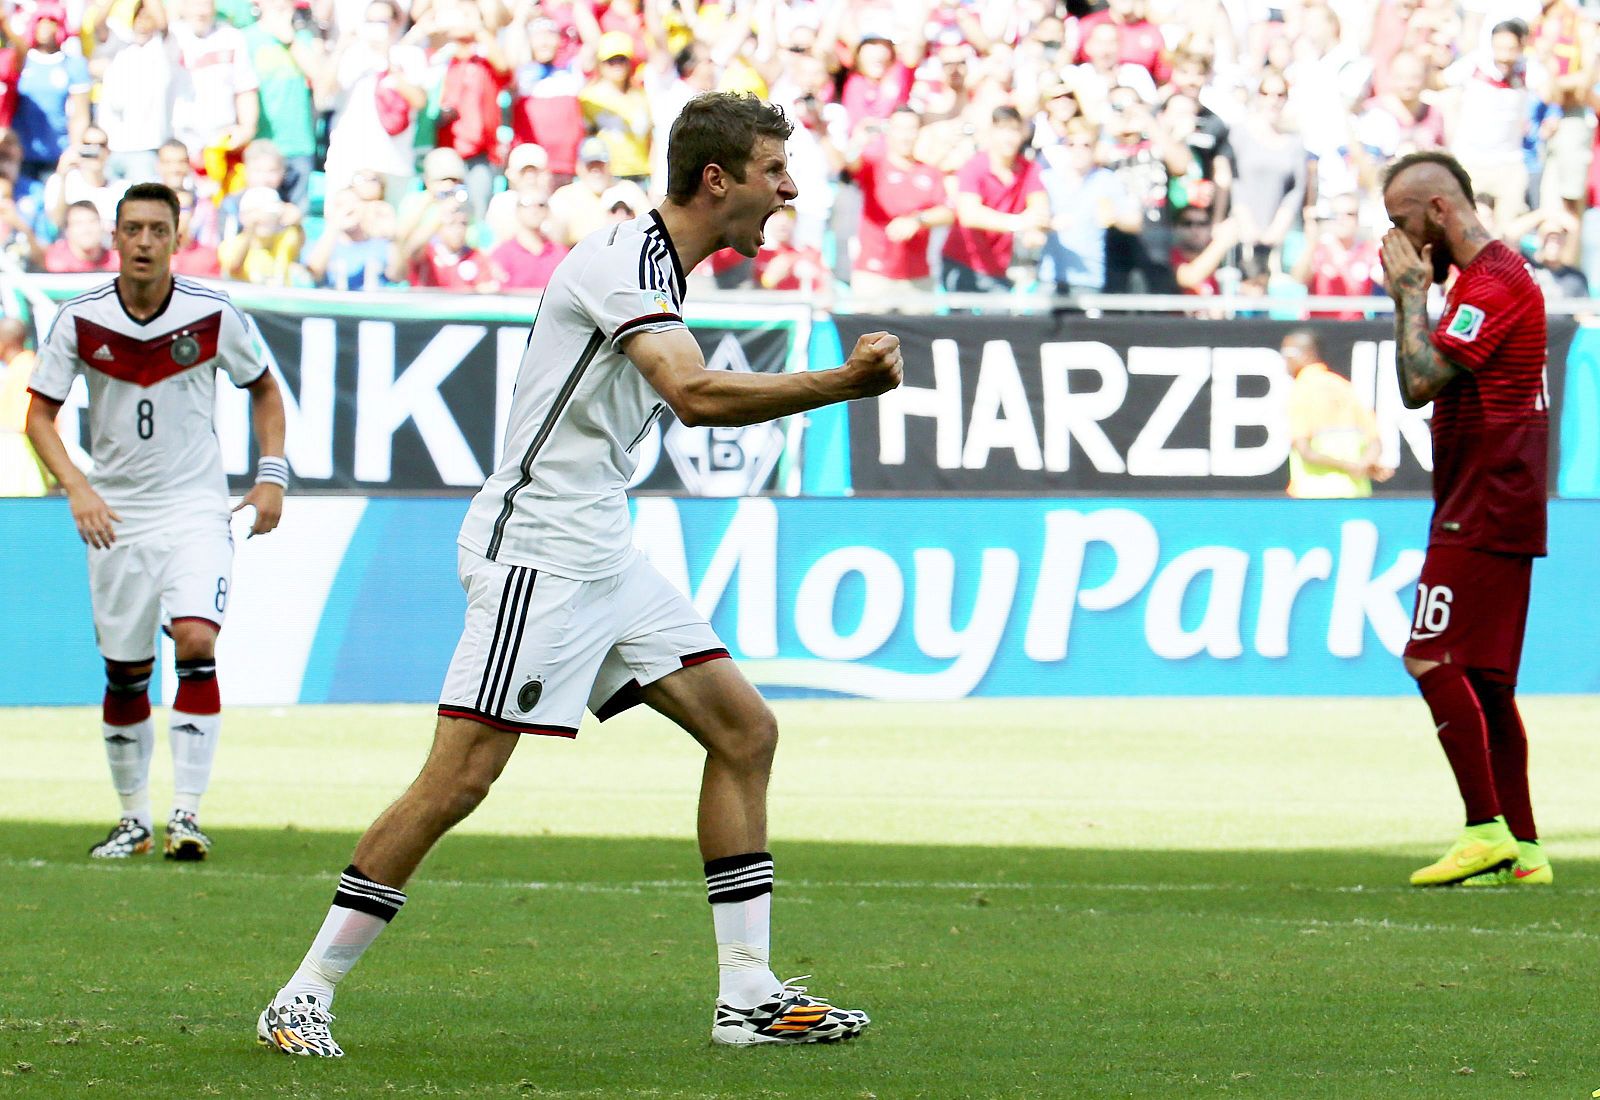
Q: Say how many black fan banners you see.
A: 2